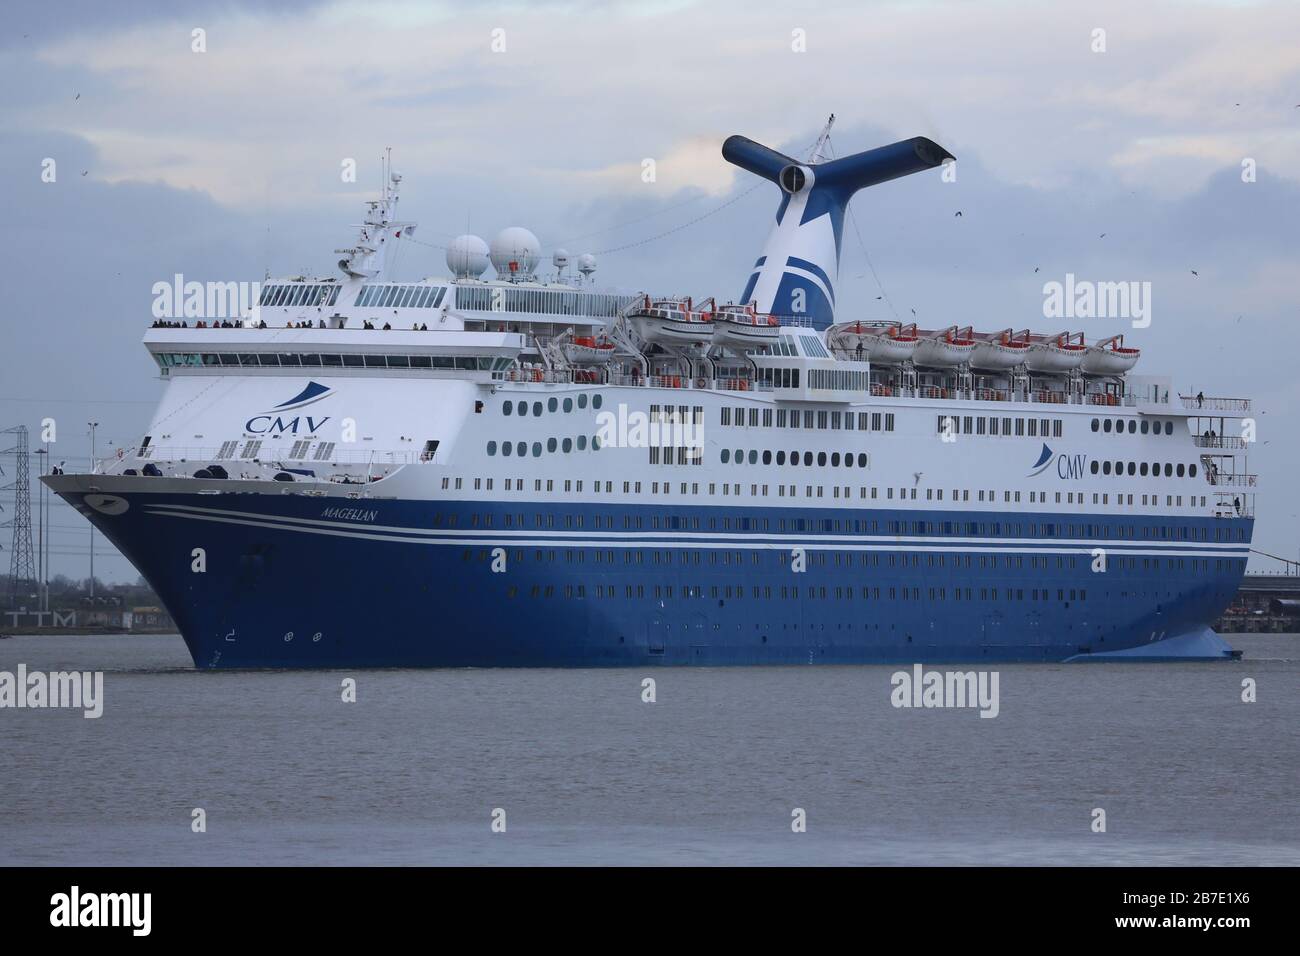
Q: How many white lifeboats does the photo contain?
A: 8